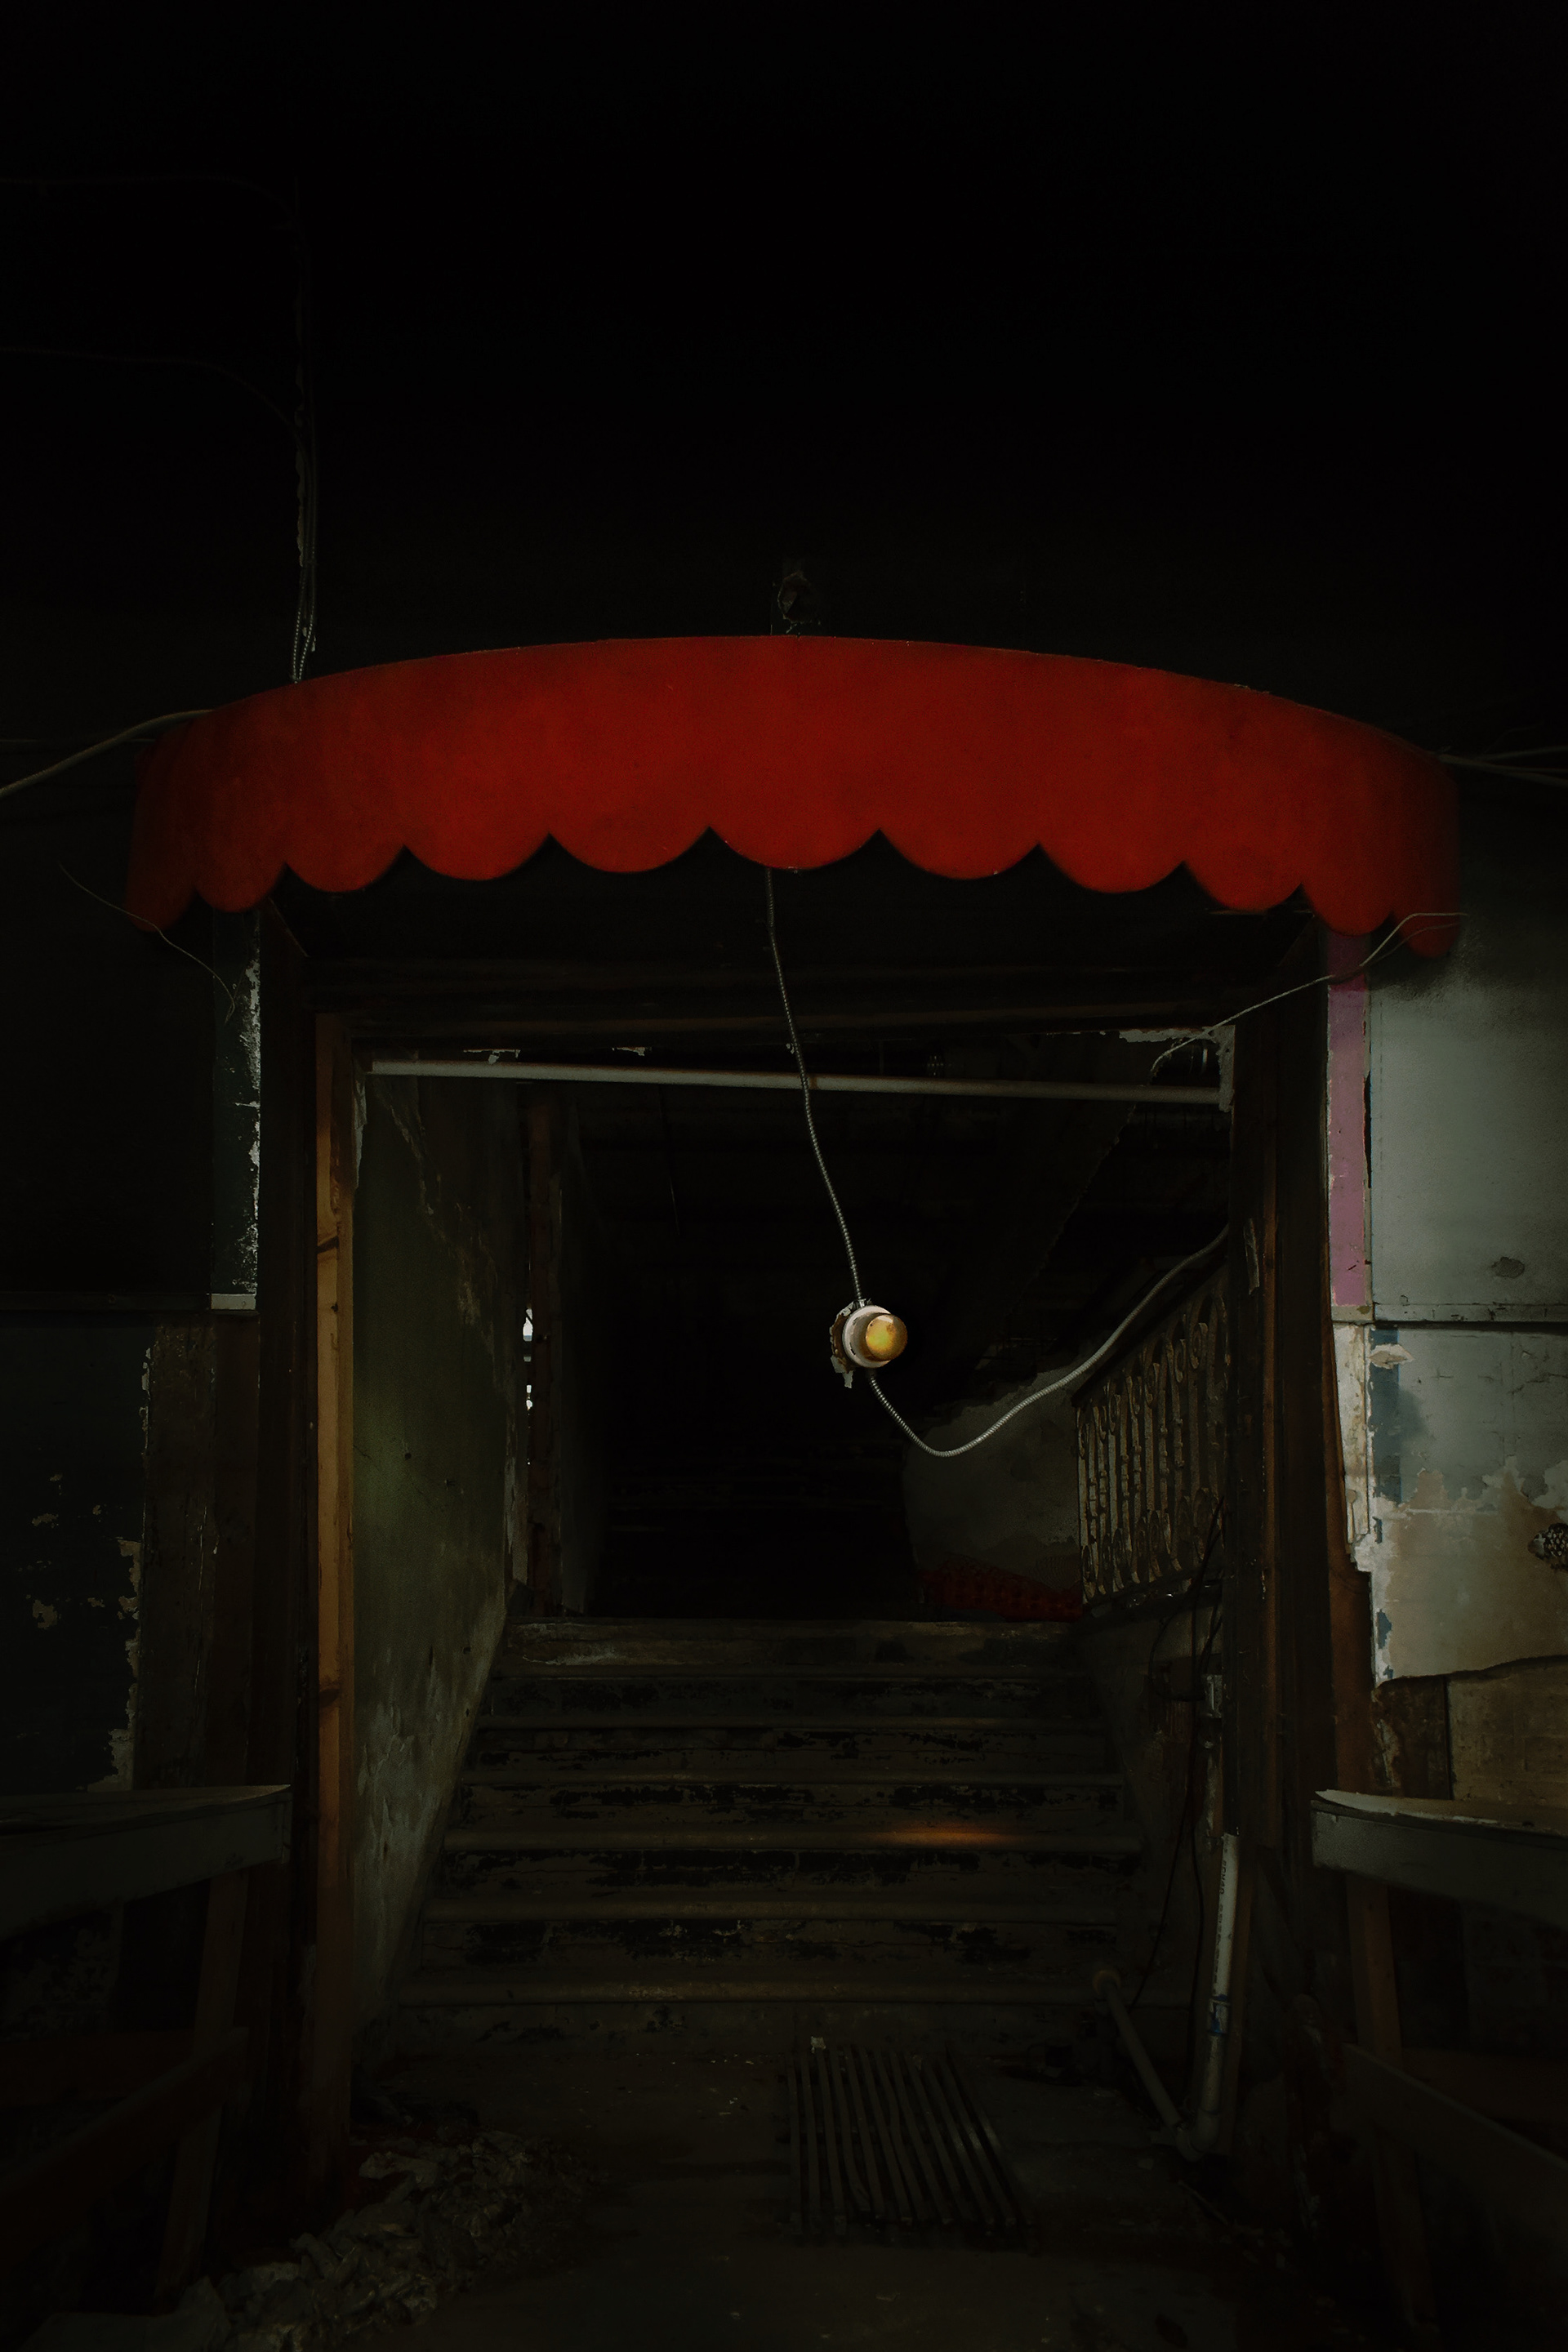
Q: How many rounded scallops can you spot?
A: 11